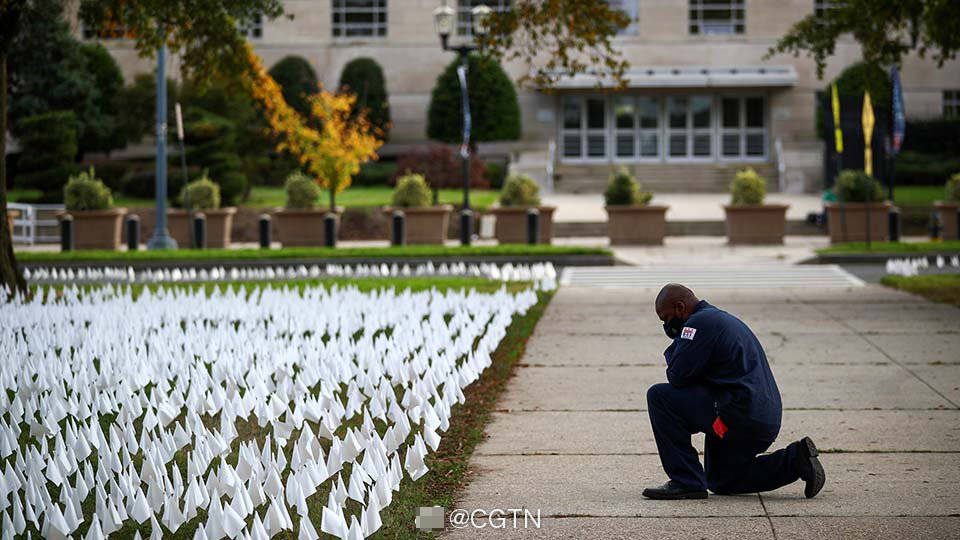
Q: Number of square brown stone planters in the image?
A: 9